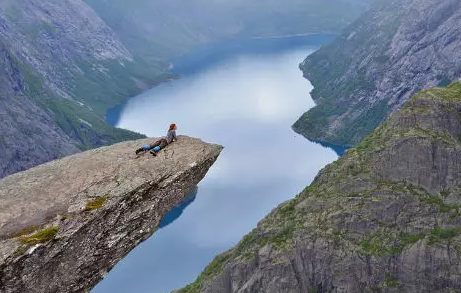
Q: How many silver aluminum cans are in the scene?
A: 0